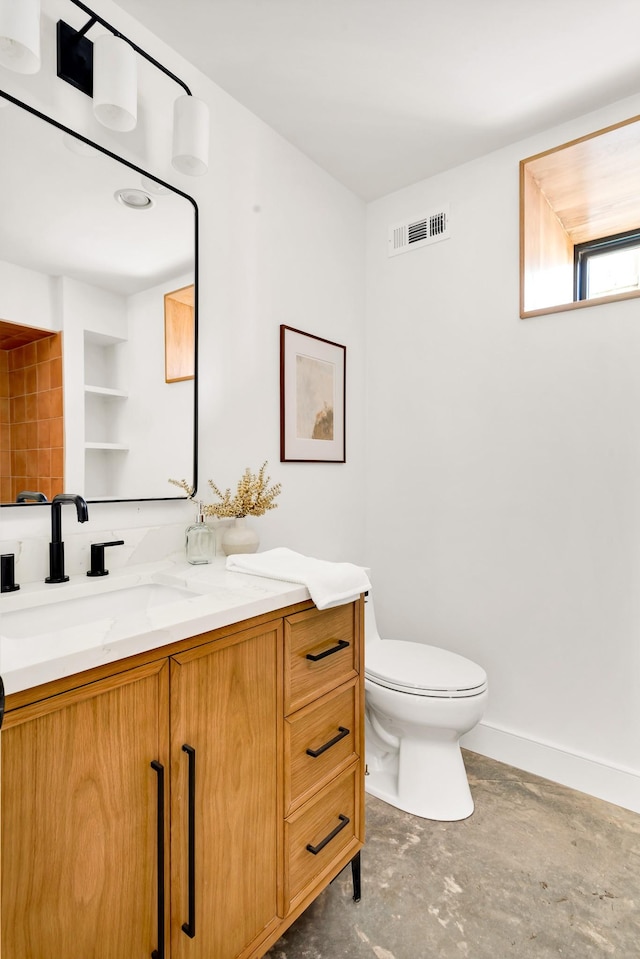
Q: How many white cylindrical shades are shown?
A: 3